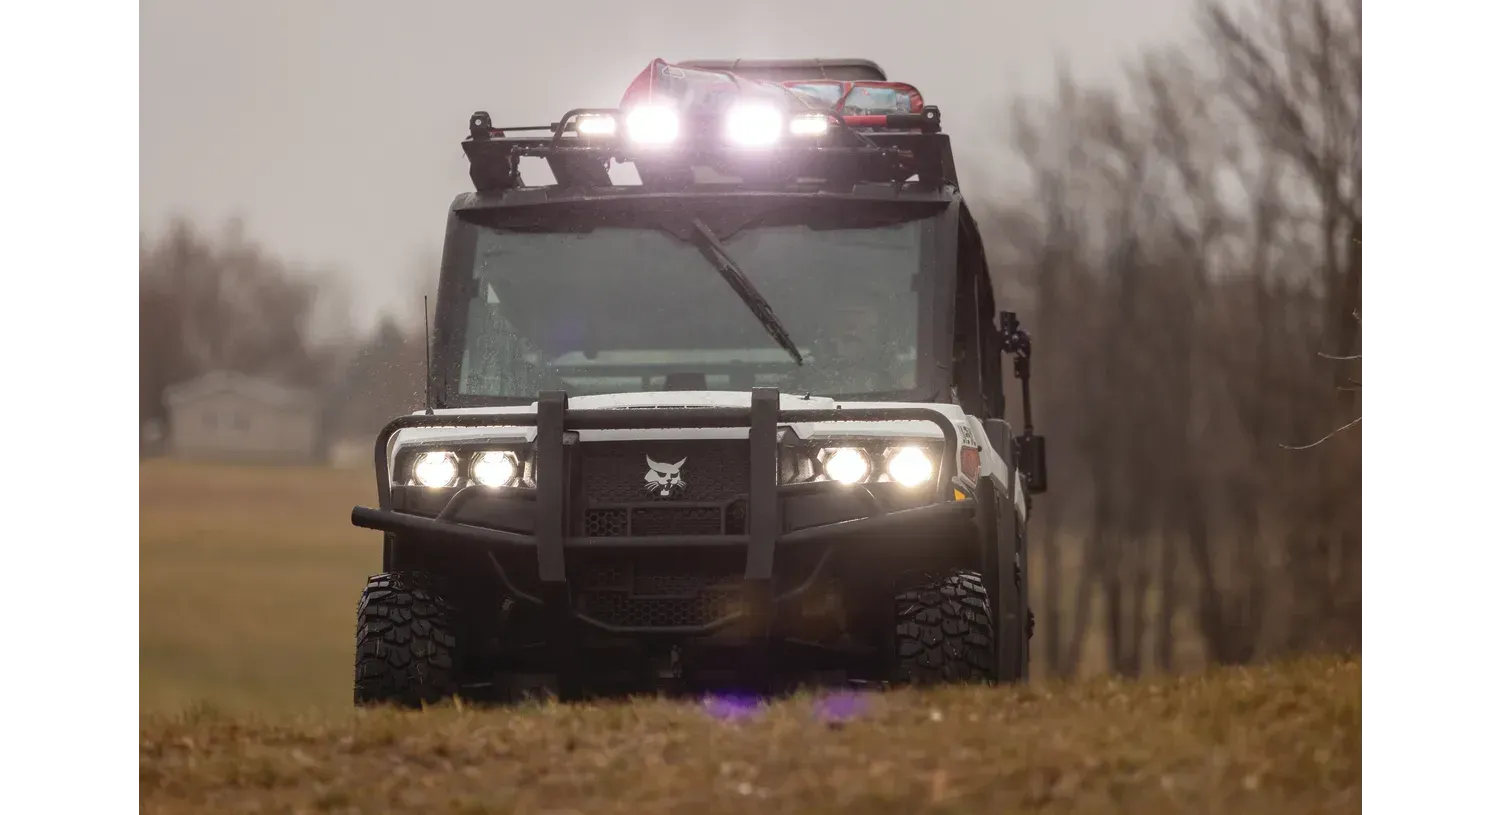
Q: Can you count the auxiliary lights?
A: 4